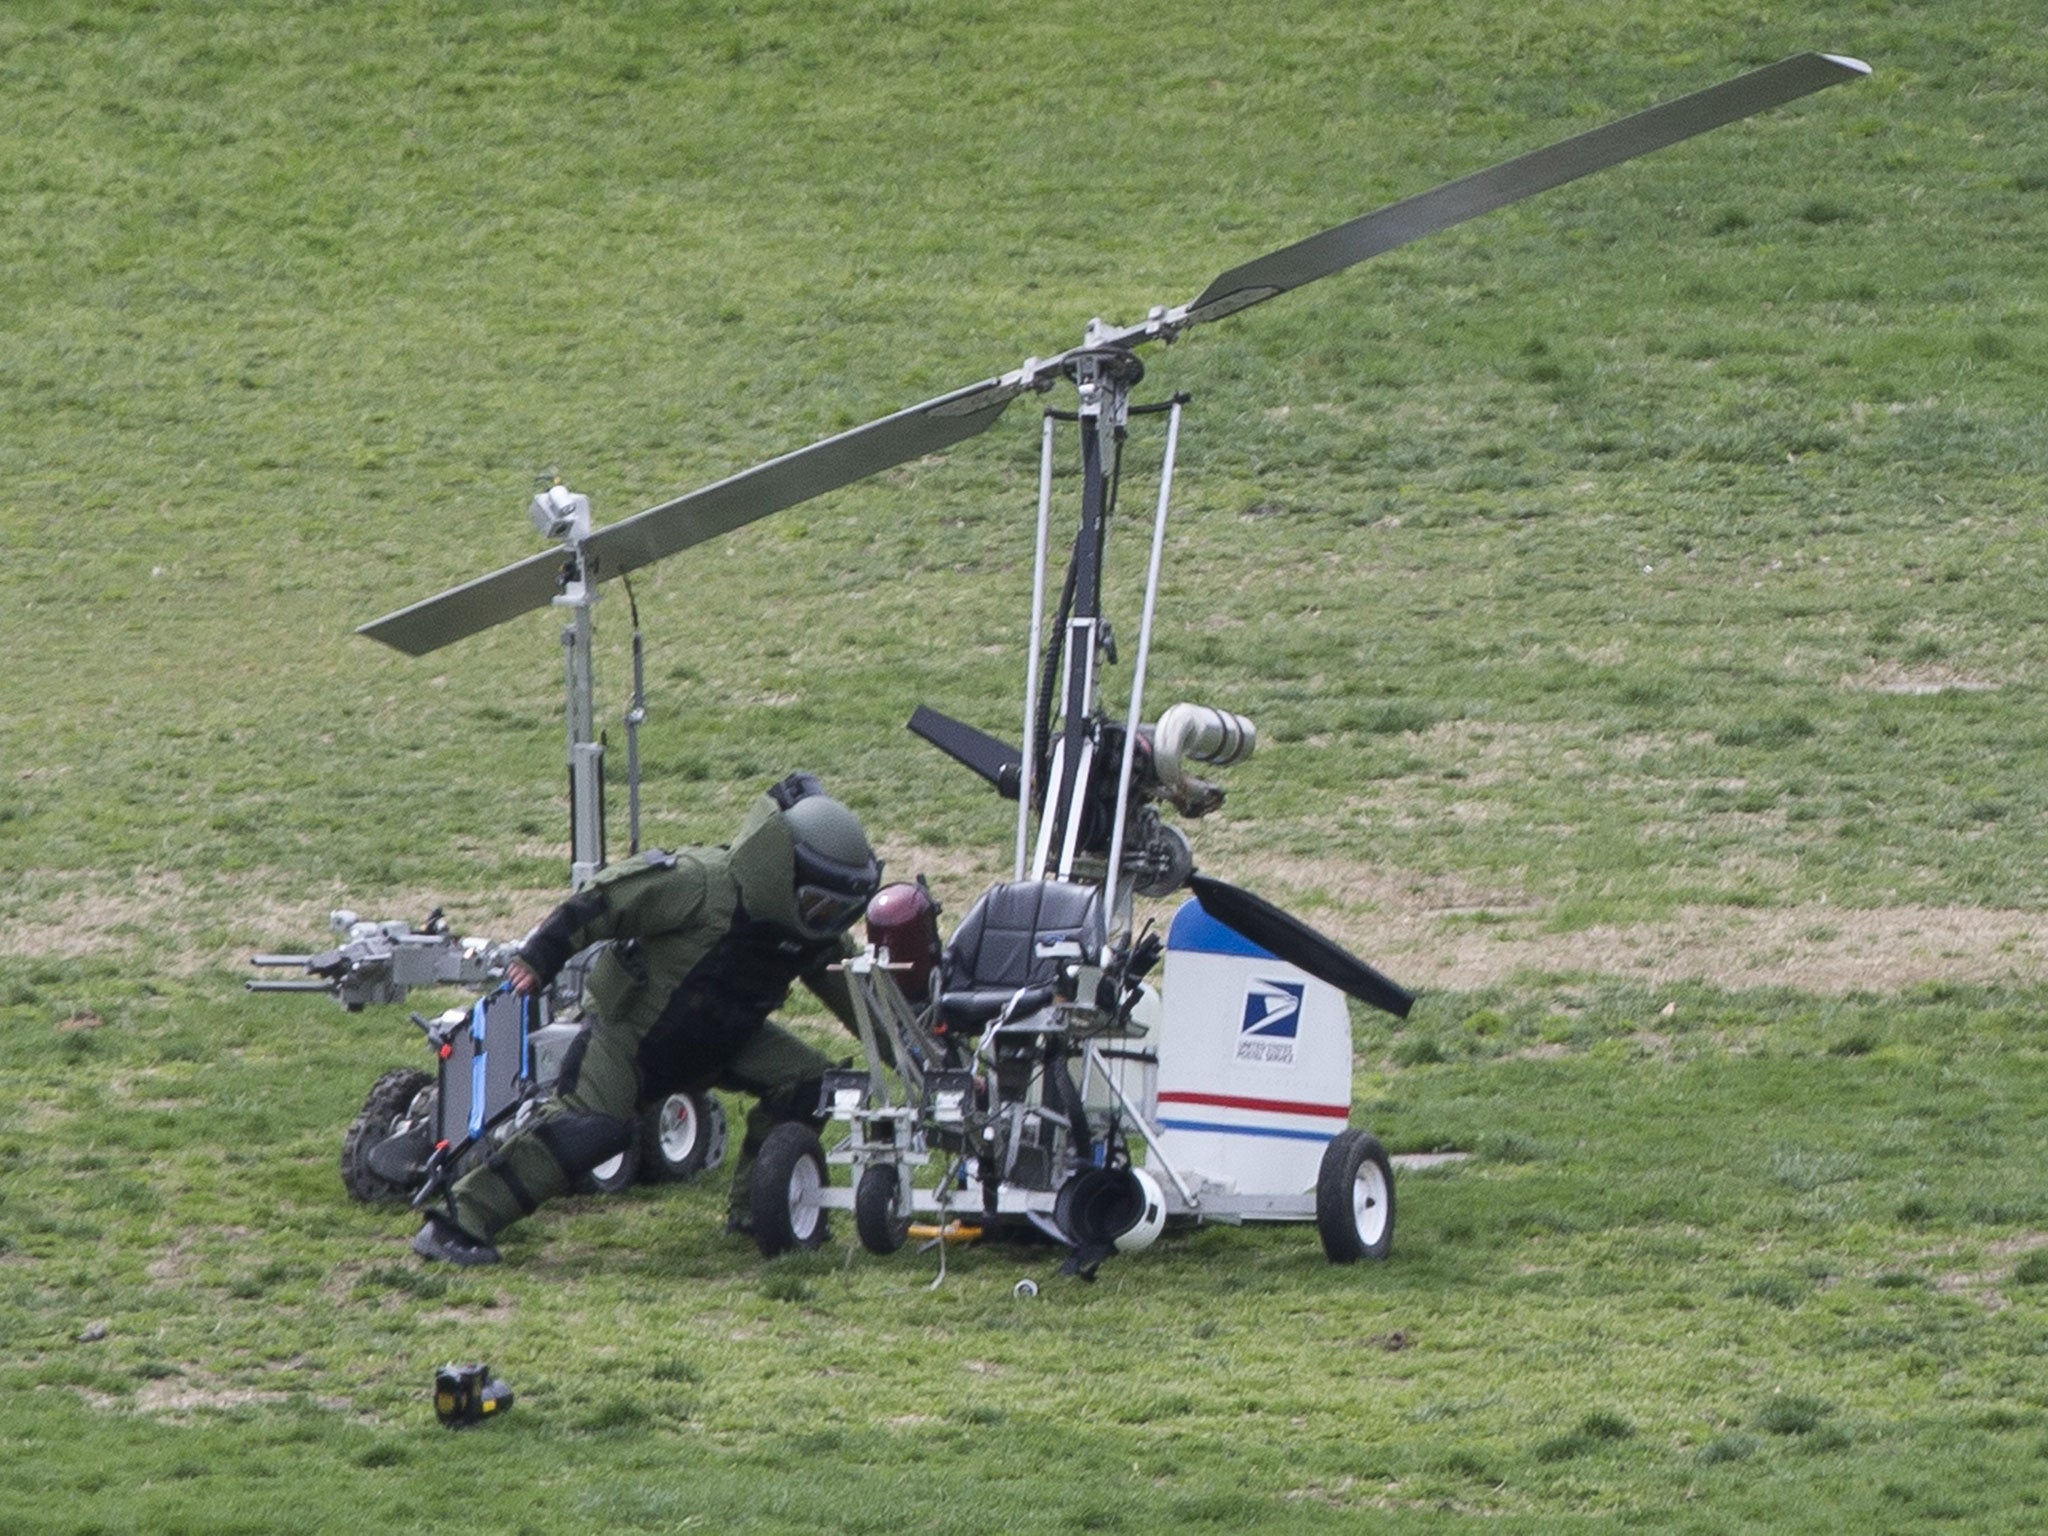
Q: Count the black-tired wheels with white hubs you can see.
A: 4